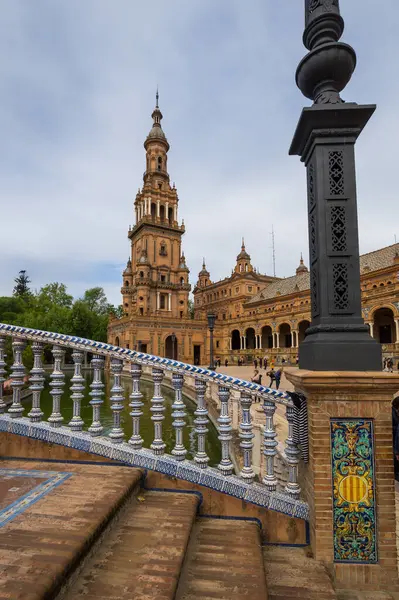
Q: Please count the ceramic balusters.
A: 15